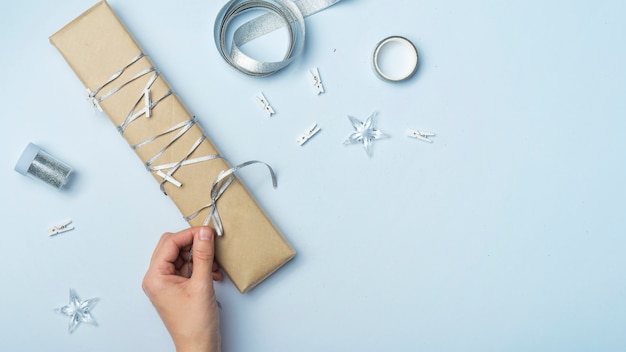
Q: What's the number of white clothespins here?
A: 8